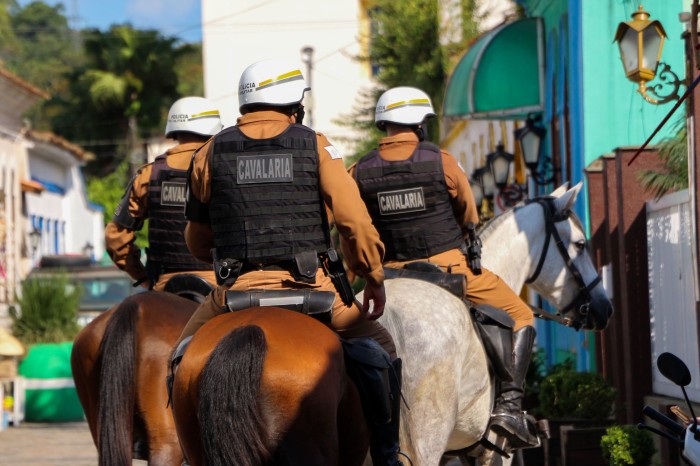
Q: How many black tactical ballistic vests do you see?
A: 3